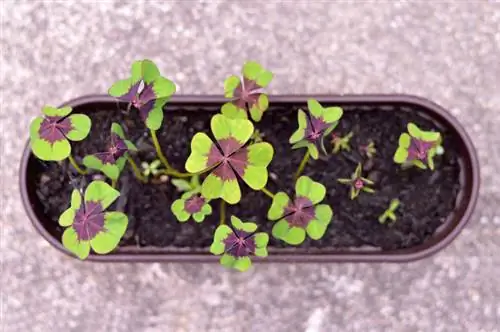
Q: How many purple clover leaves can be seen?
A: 11